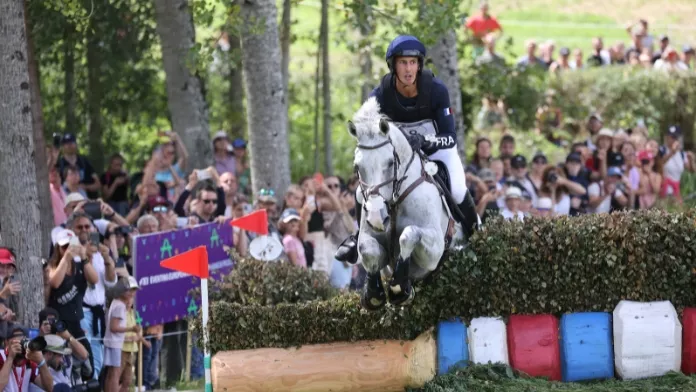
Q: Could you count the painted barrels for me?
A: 6